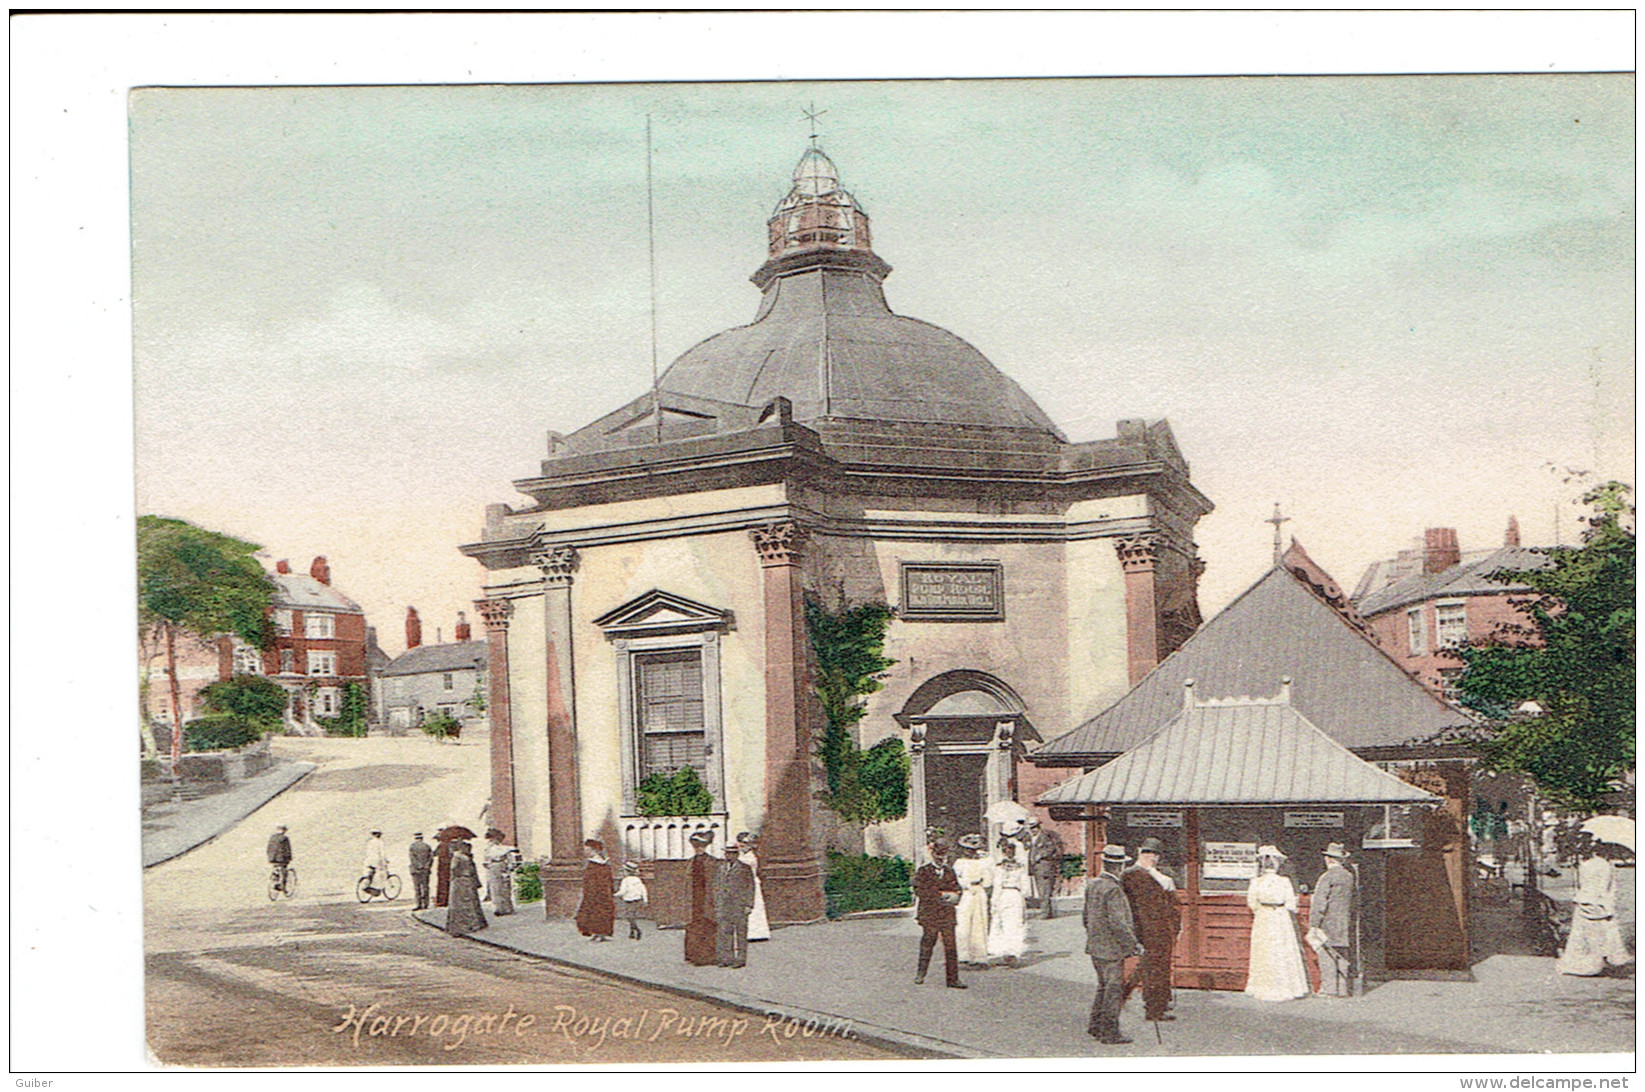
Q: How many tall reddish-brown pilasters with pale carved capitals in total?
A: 4